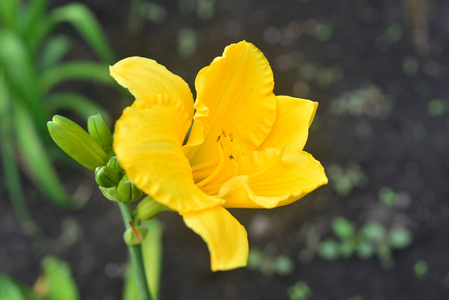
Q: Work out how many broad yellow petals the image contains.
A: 6